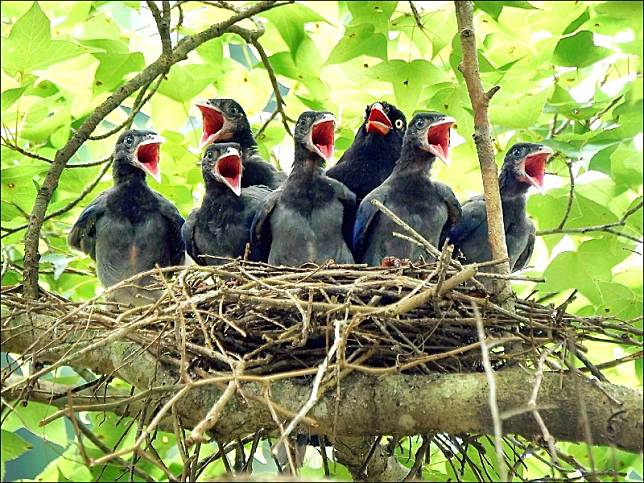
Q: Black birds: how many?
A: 7